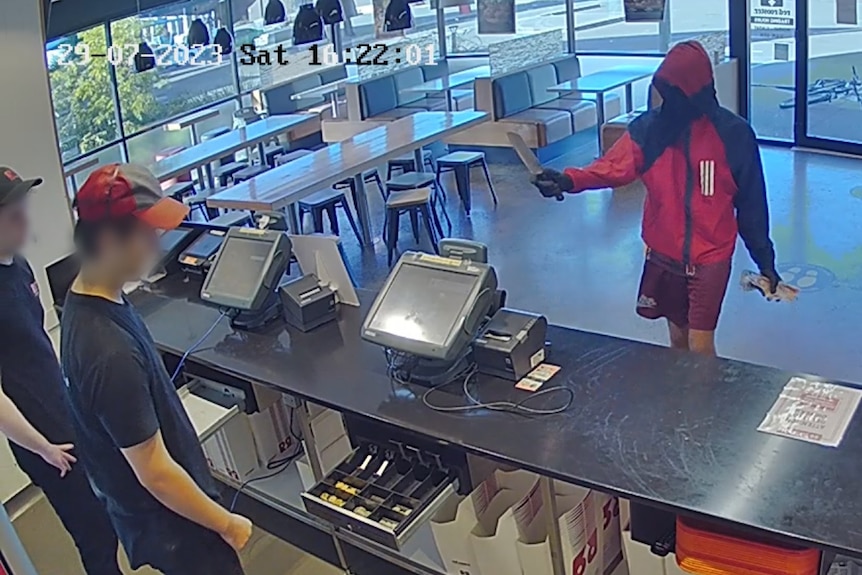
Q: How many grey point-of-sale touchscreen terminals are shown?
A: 2